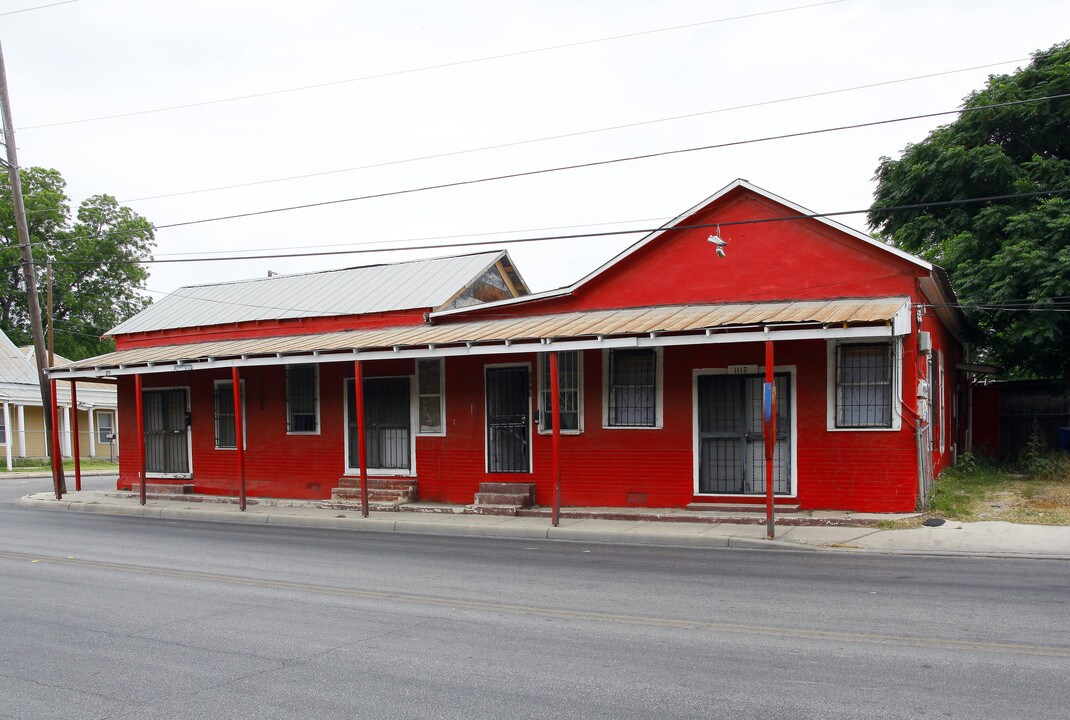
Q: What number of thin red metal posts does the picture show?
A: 7